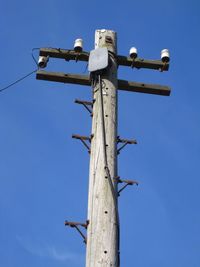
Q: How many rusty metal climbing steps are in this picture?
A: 5